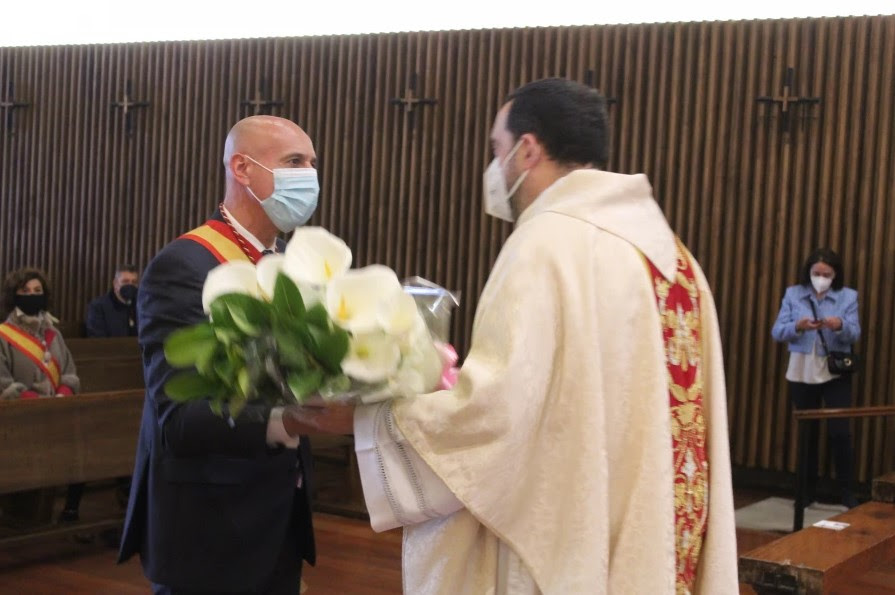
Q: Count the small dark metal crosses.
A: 6